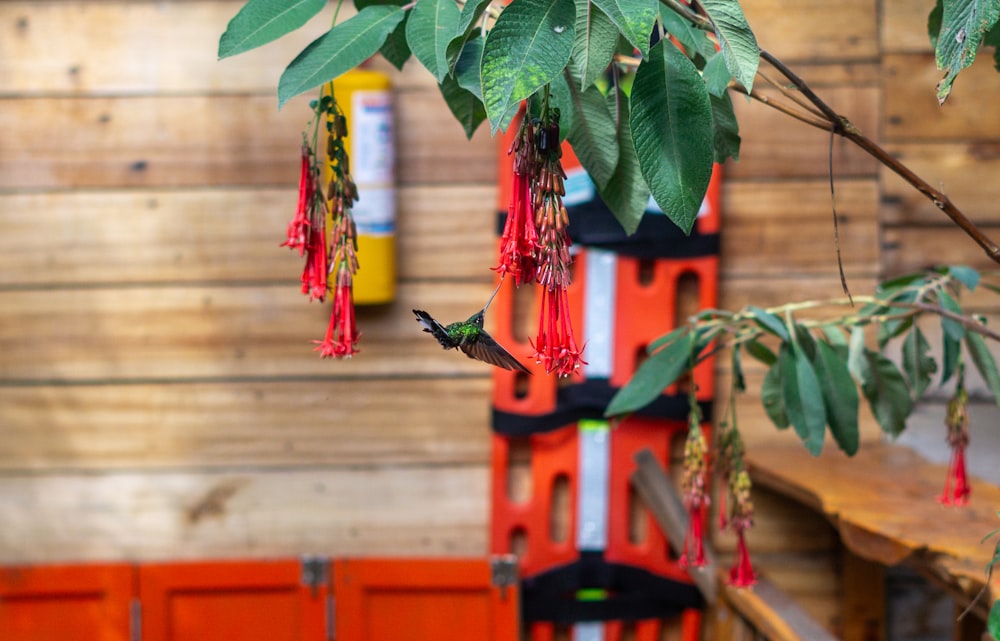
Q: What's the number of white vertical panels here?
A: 3